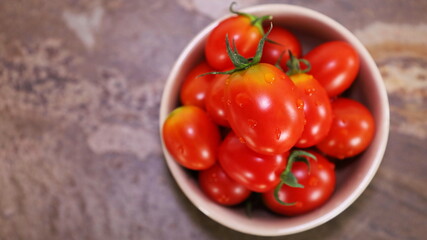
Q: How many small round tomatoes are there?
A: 12